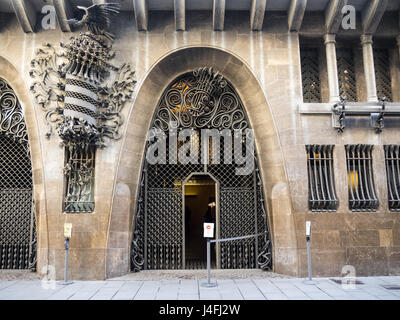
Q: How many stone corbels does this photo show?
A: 10